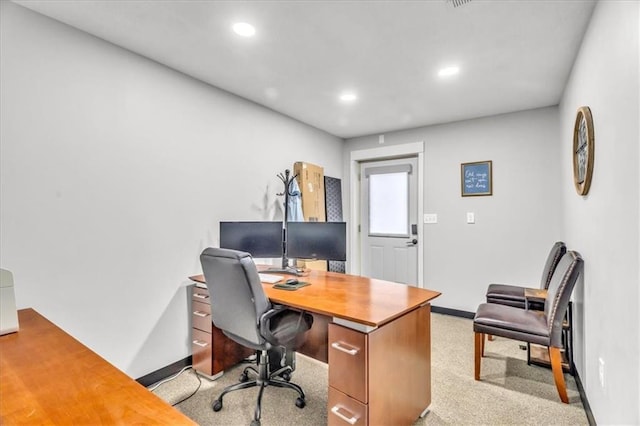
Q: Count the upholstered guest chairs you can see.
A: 2